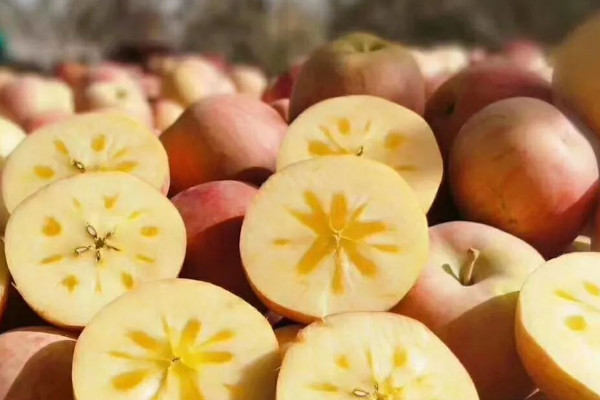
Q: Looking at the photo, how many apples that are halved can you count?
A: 7